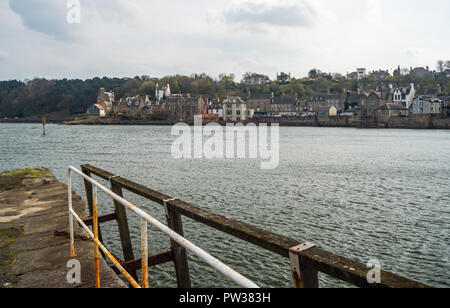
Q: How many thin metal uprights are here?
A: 3